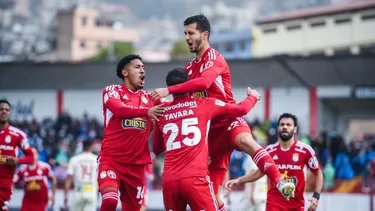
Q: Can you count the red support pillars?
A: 3